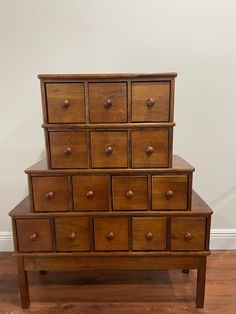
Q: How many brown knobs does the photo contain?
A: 15